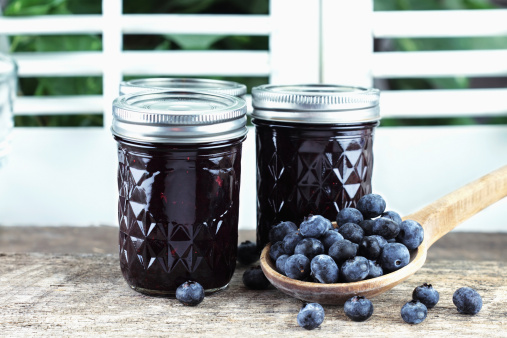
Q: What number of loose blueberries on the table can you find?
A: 8